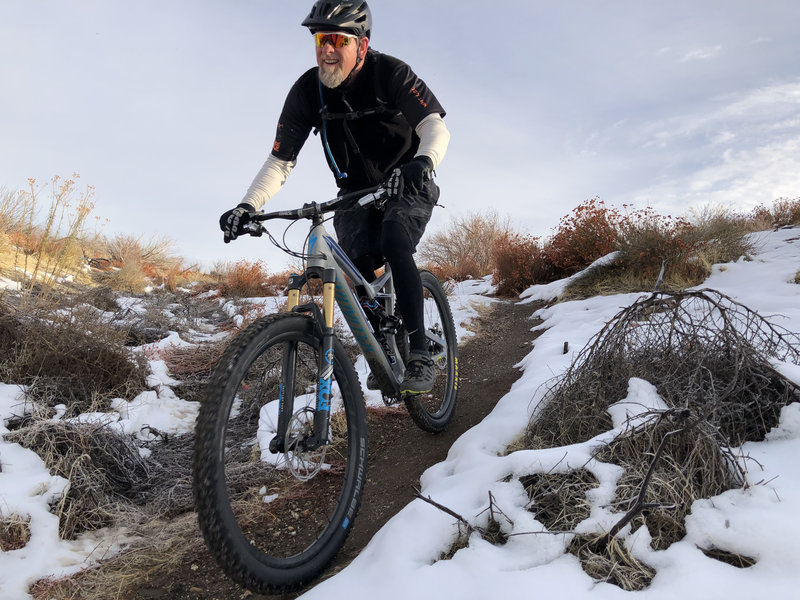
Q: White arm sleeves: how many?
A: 2